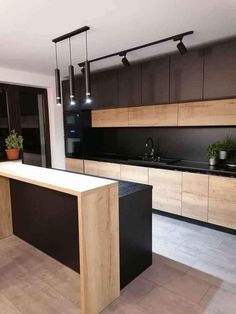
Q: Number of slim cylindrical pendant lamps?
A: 3